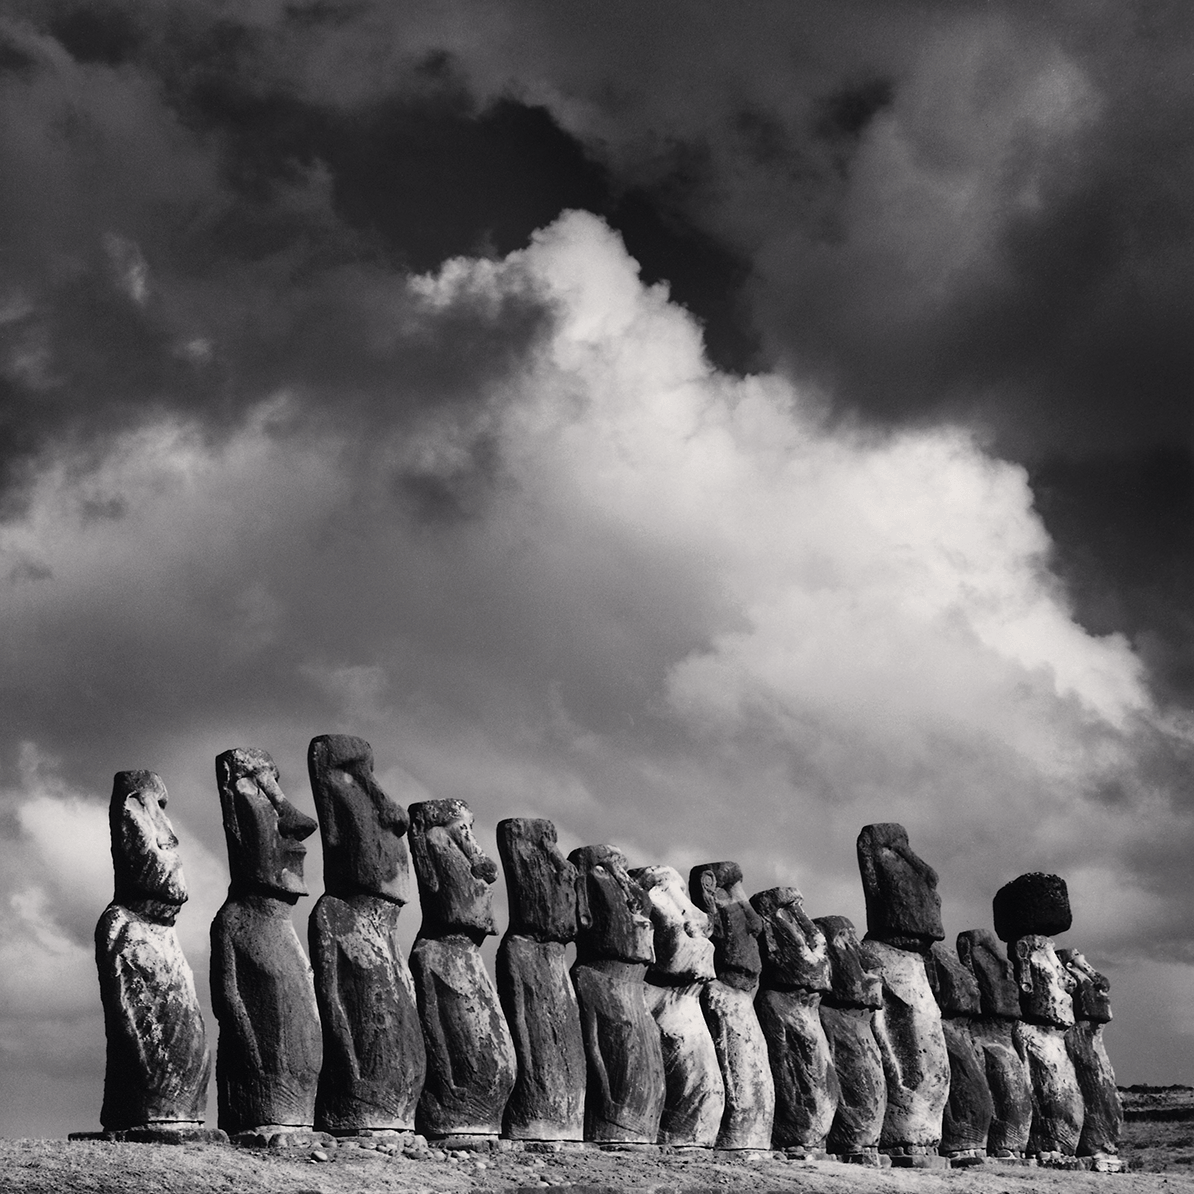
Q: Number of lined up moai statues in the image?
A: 15